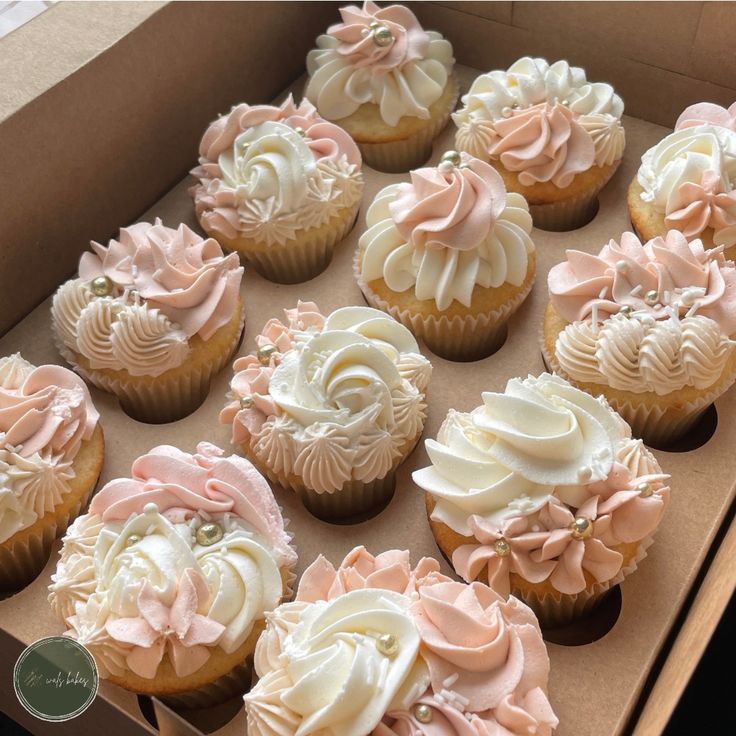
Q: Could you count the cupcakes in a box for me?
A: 12